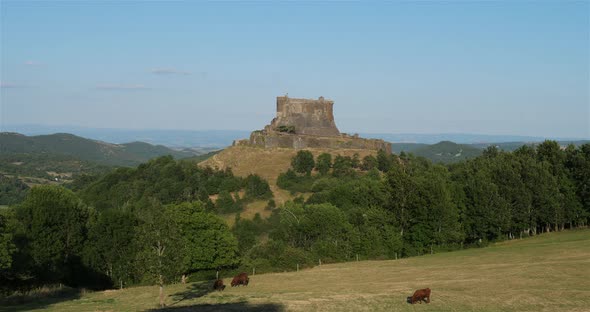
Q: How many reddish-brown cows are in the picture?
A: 3